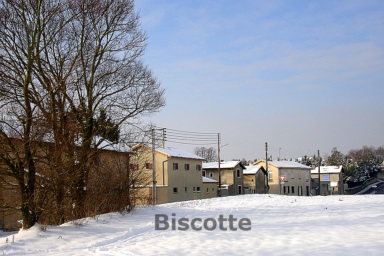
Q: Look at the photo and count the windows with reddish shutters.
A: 5